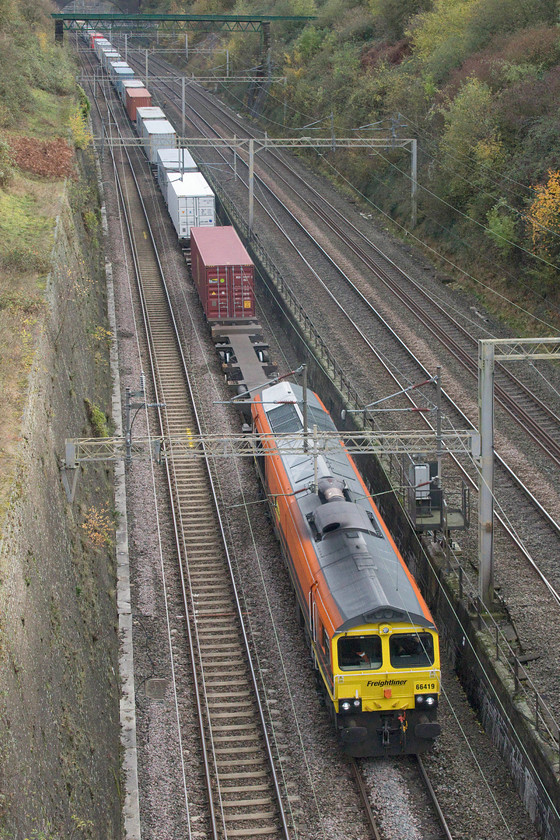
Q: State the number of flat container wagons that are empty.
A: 1